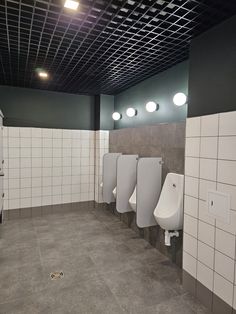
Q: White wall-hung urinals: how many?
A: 4